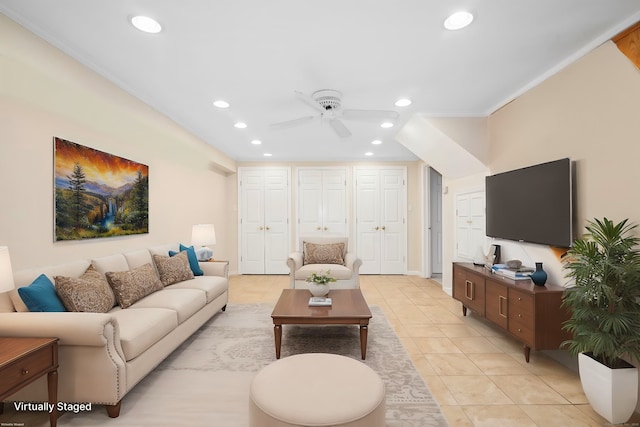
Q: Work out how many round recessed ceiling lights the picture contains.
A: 10